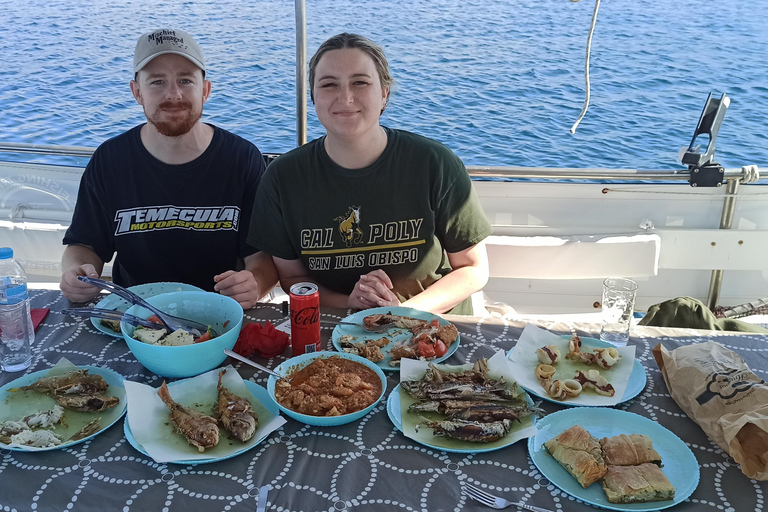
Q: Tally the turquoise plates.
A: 7